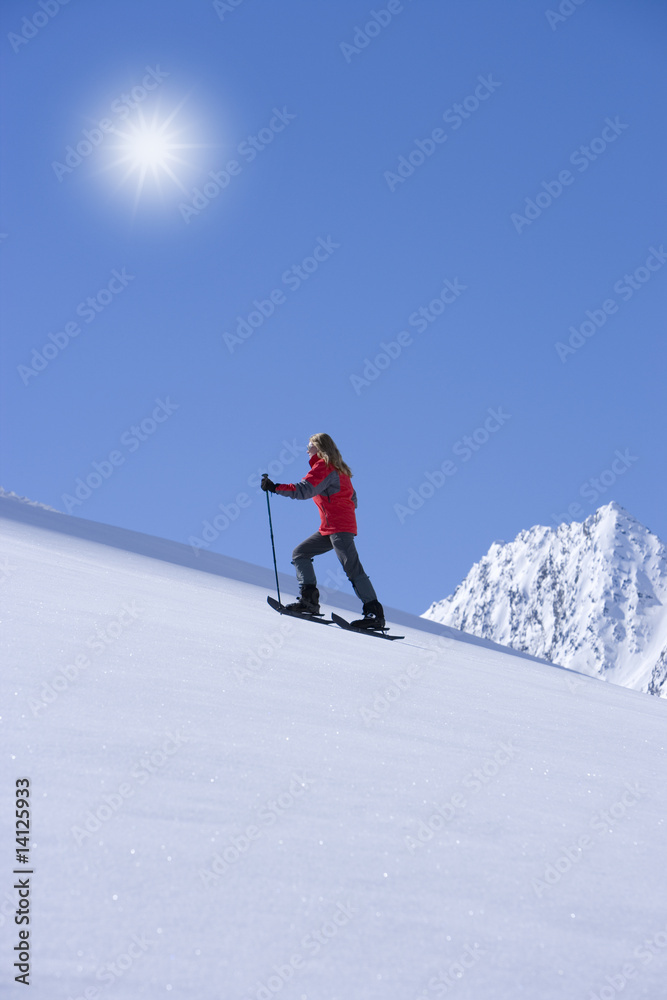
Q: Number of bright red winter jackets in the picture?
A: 1